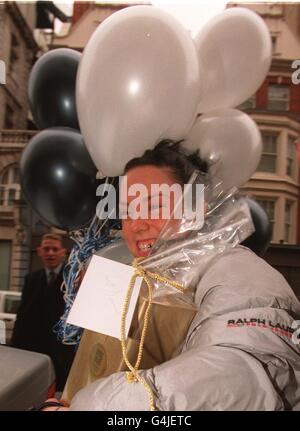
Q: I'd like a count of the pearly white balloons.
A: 3